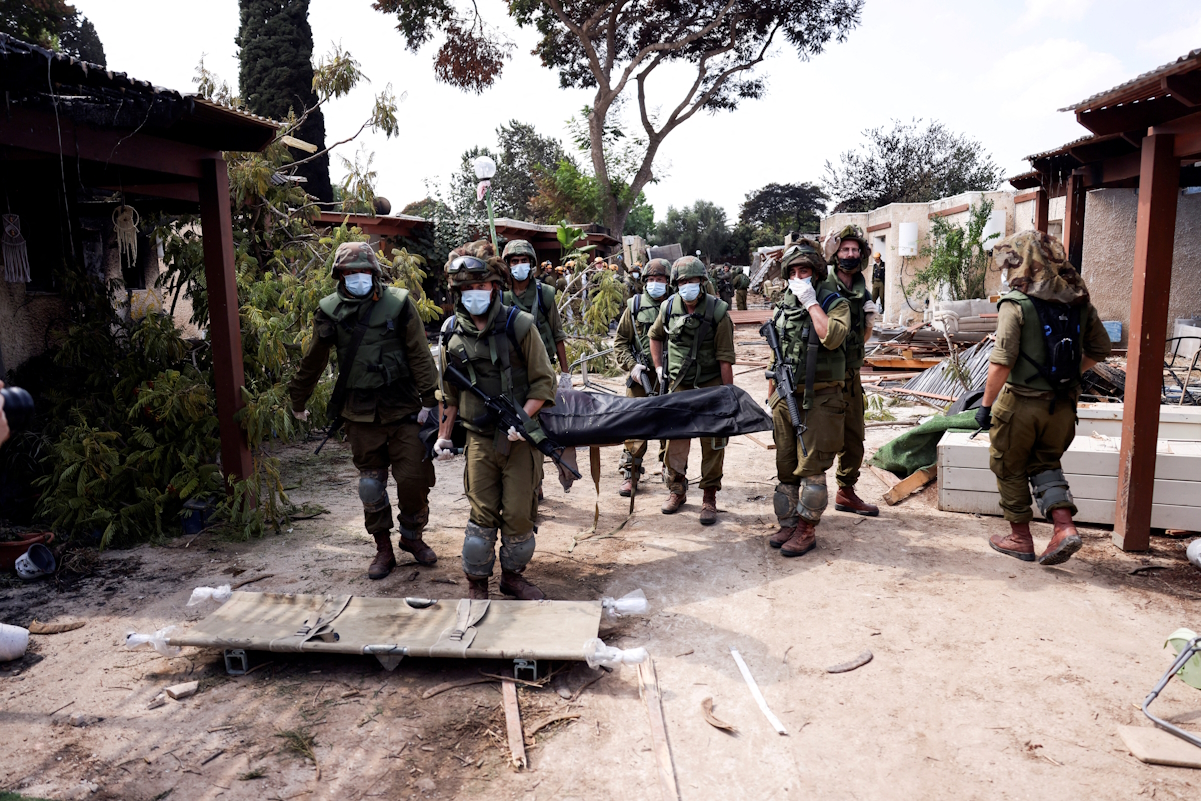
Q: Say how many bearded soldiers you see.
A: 1